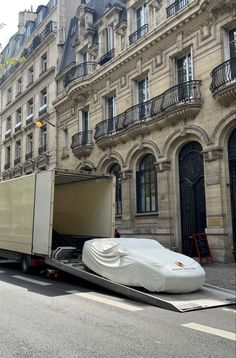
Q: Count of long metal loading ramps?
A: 1